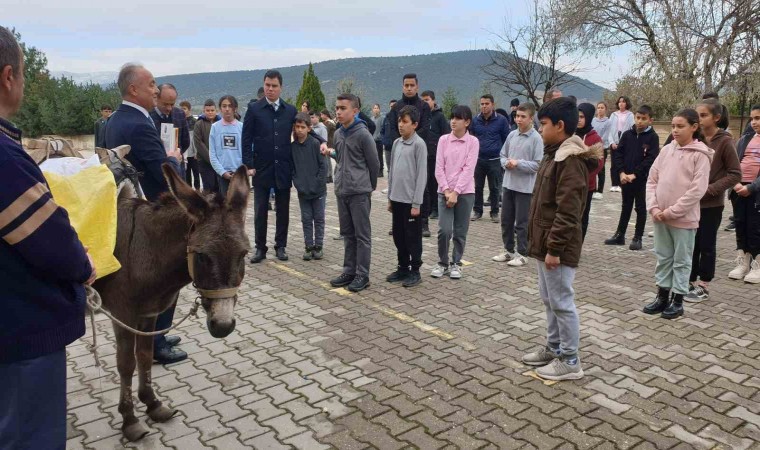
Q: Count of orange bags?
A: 0